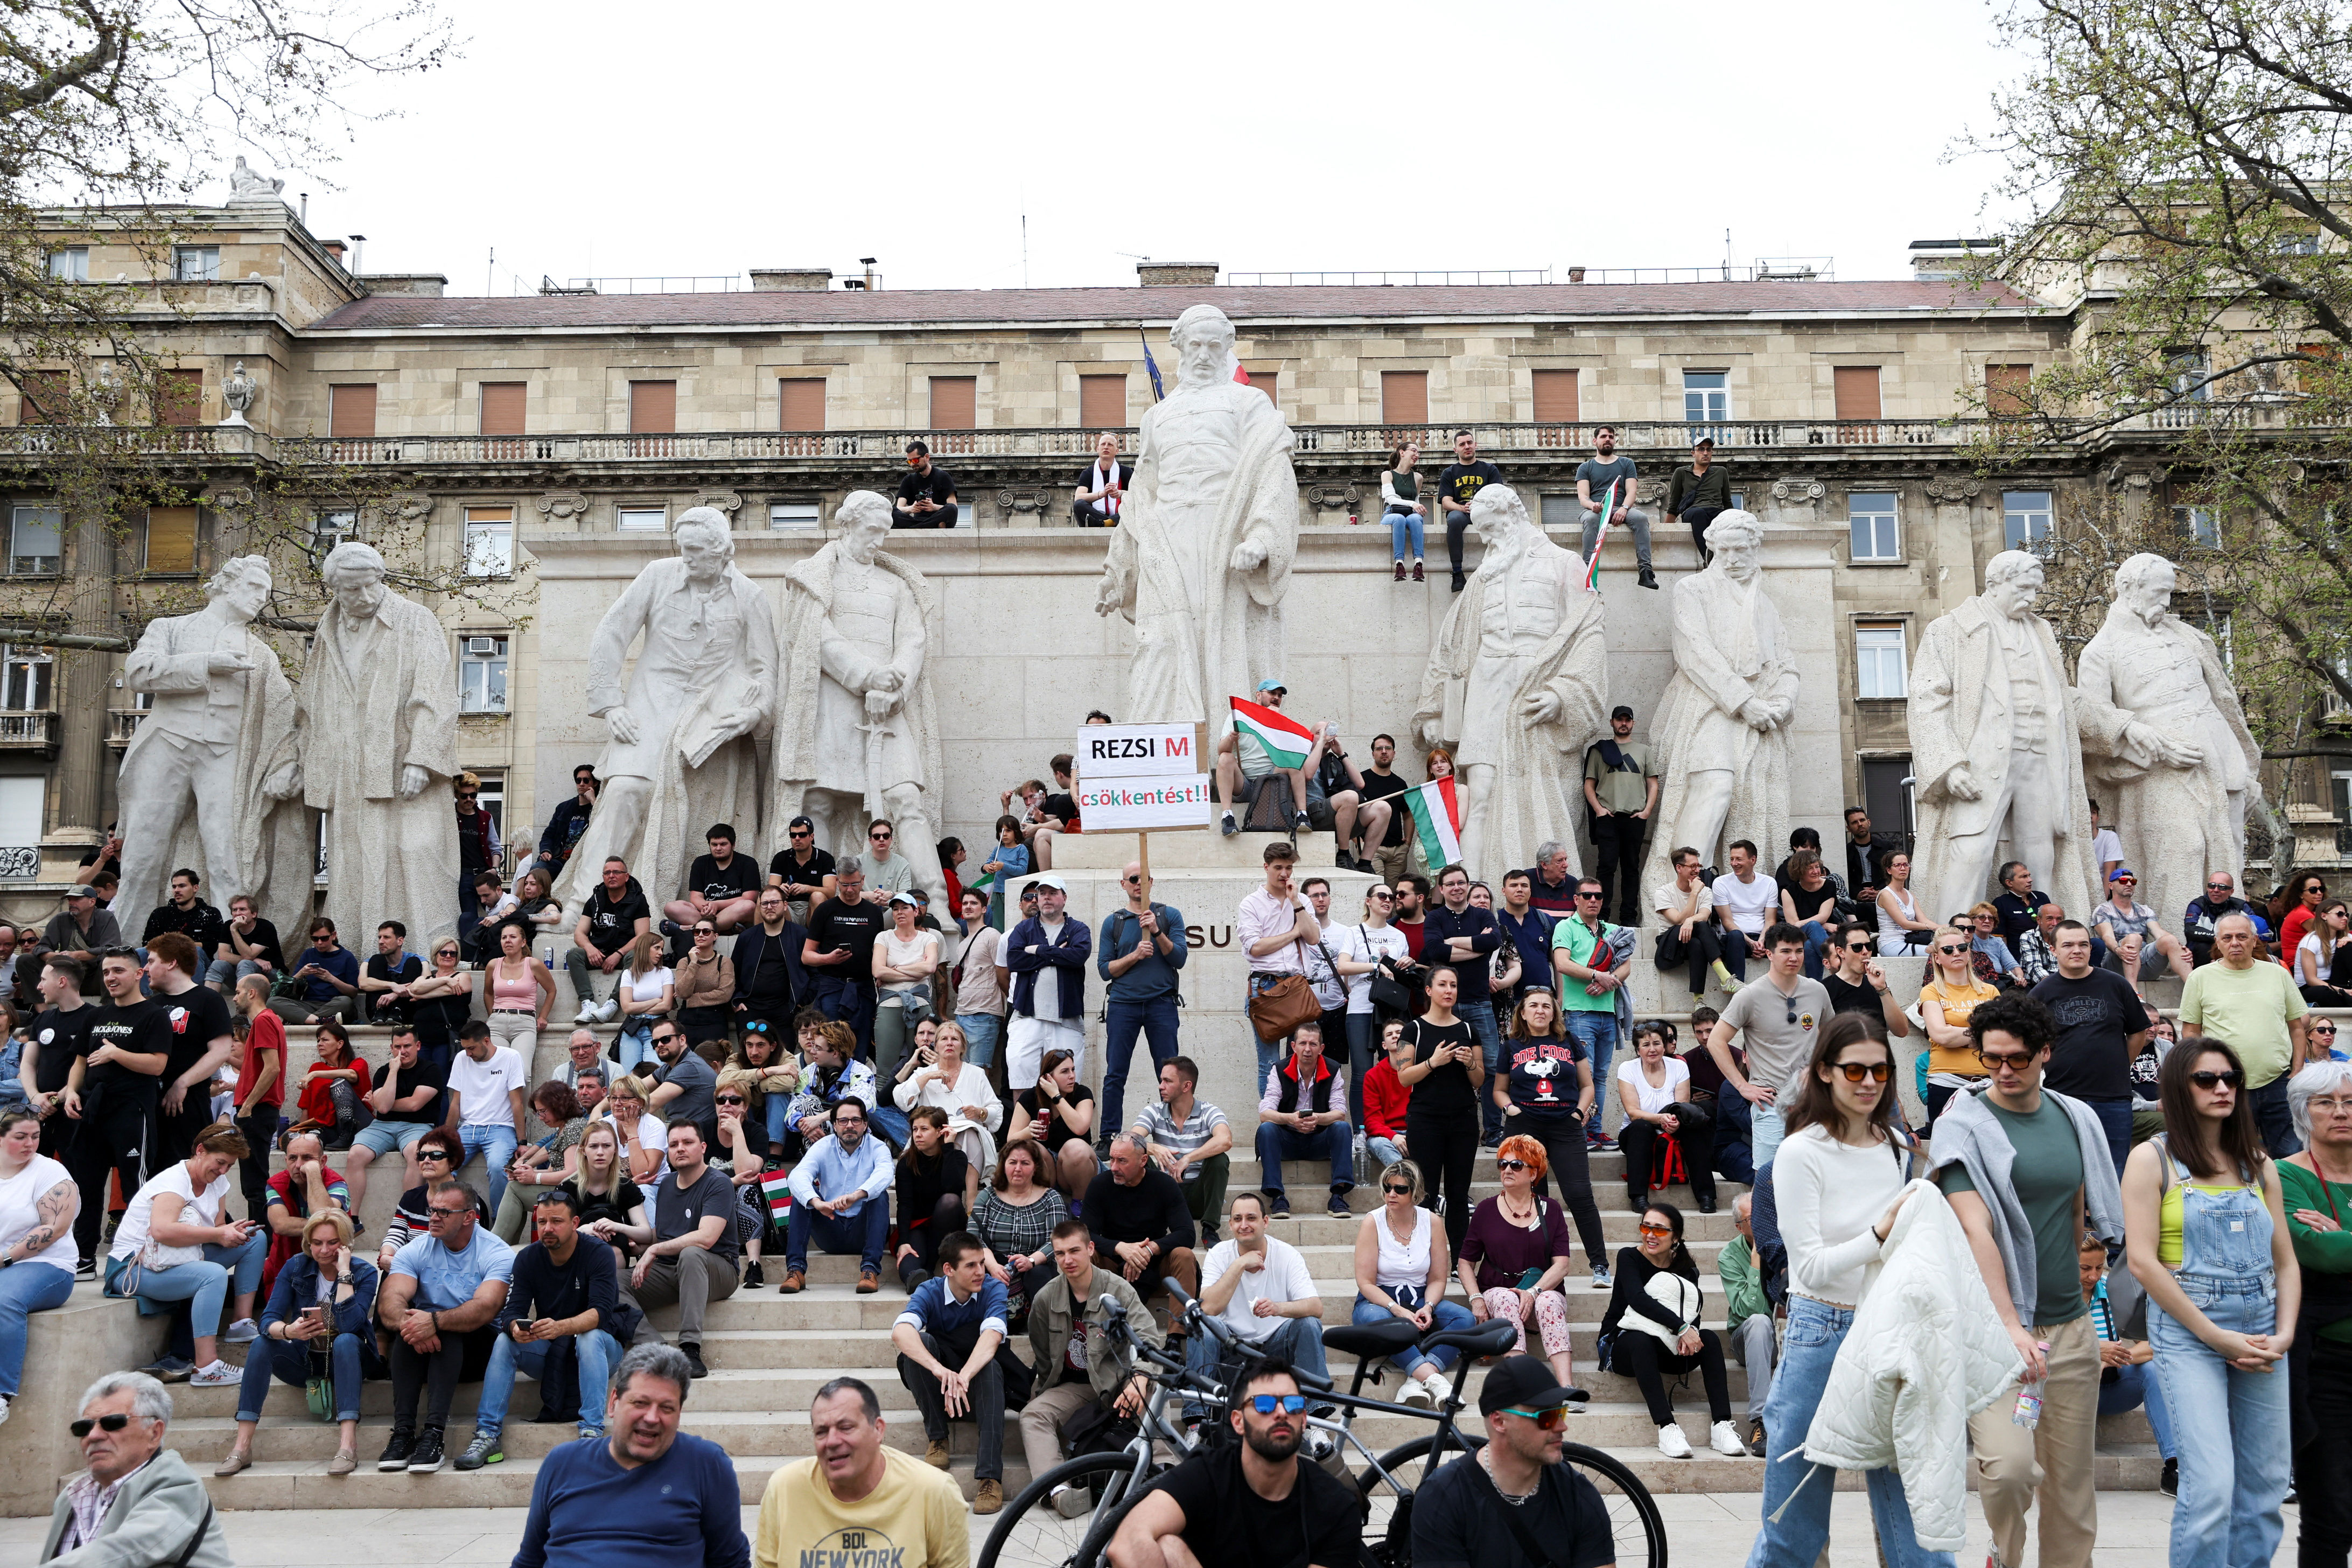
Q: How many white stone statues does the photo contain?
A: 9